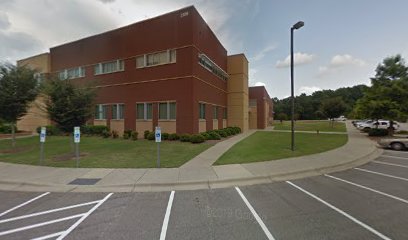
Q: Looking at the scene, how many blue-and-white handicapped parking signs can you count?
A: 3